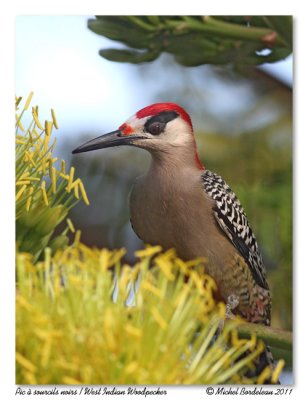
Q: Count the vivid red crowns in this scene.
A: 1